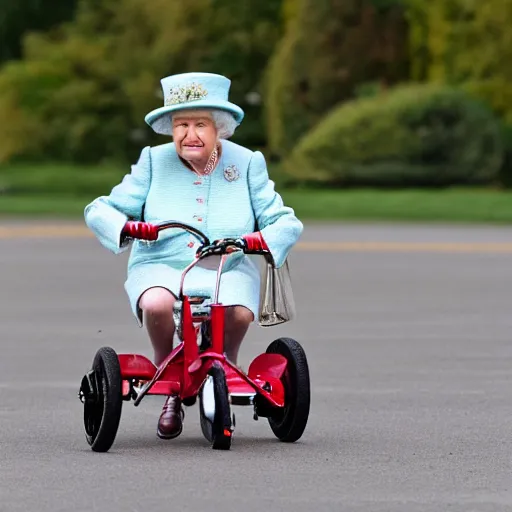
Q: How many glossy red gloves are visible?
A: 2